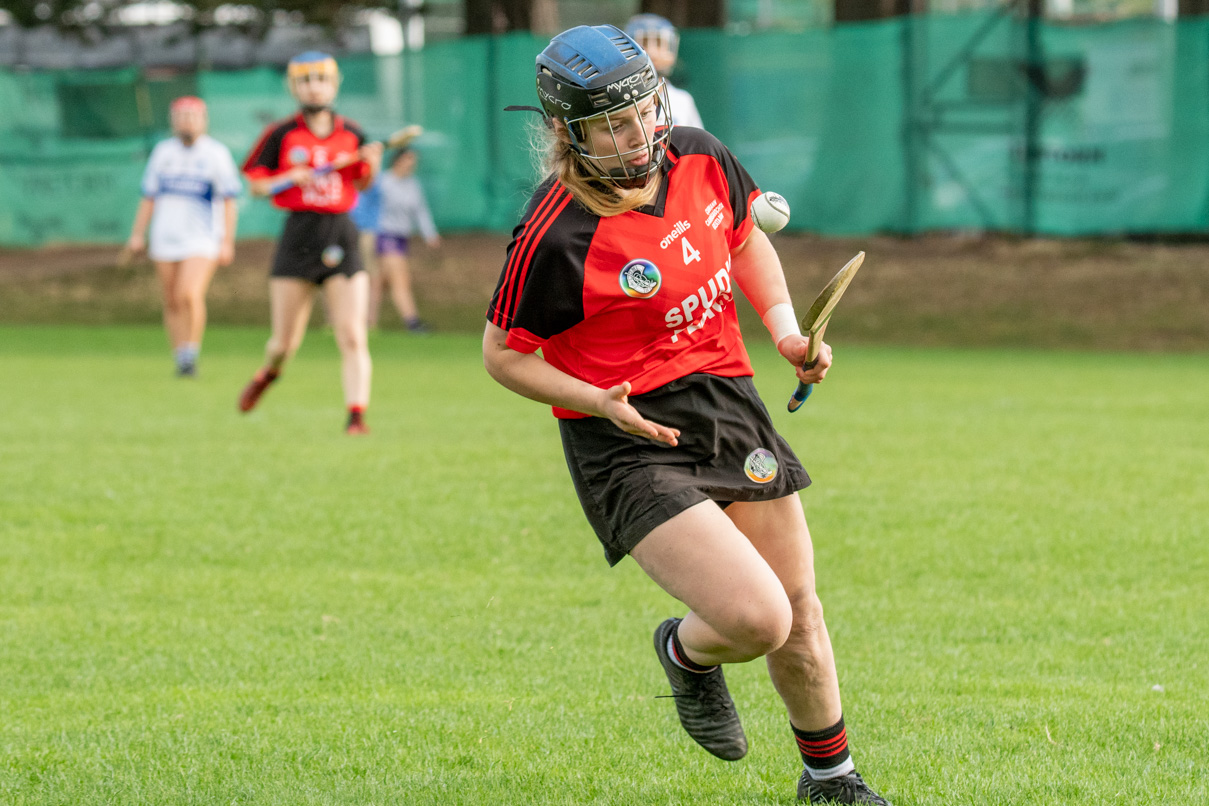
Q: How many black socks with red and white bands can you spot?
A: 2